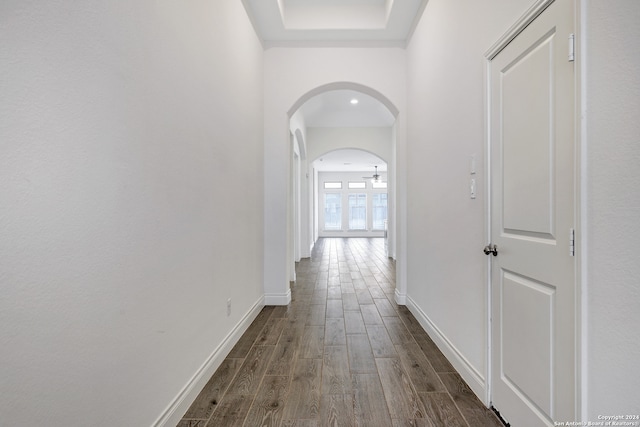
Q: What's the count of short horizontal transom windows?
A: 3